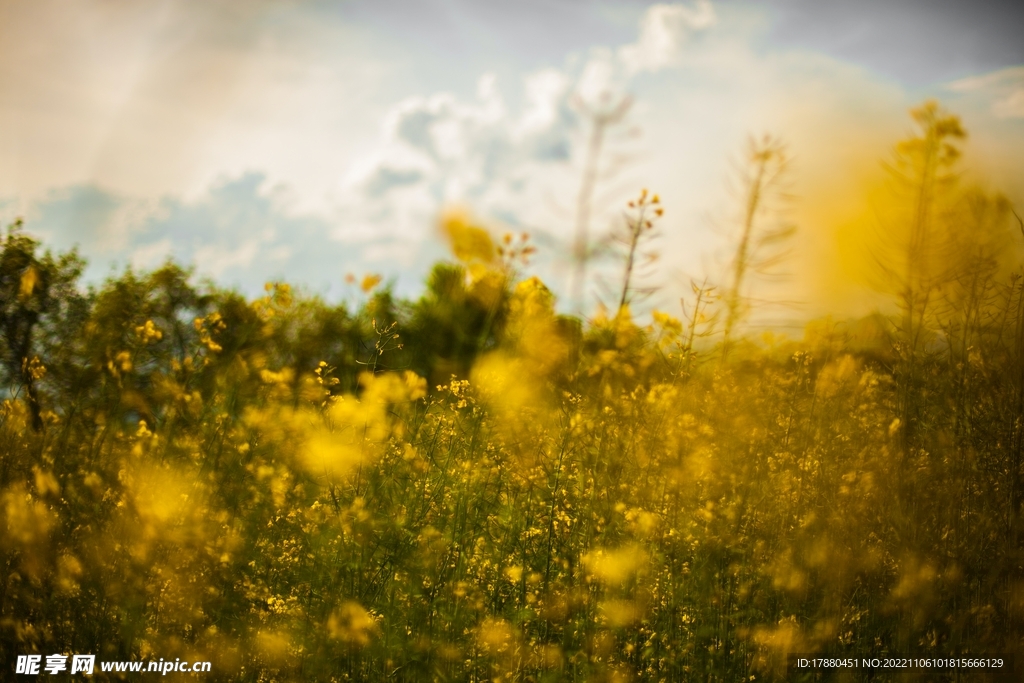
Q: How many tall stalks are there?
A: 4